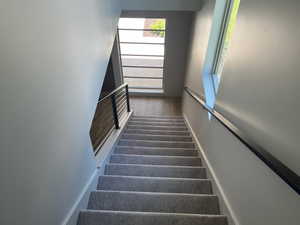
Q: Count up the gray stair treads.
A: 13